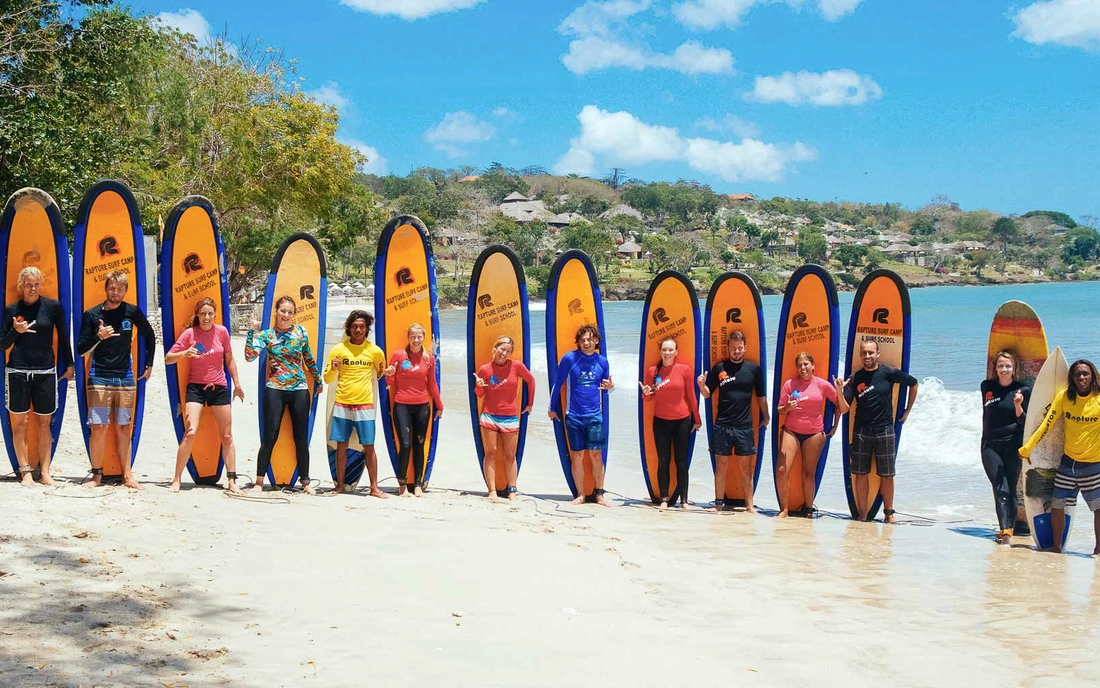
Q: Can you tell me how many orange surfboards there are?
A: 11